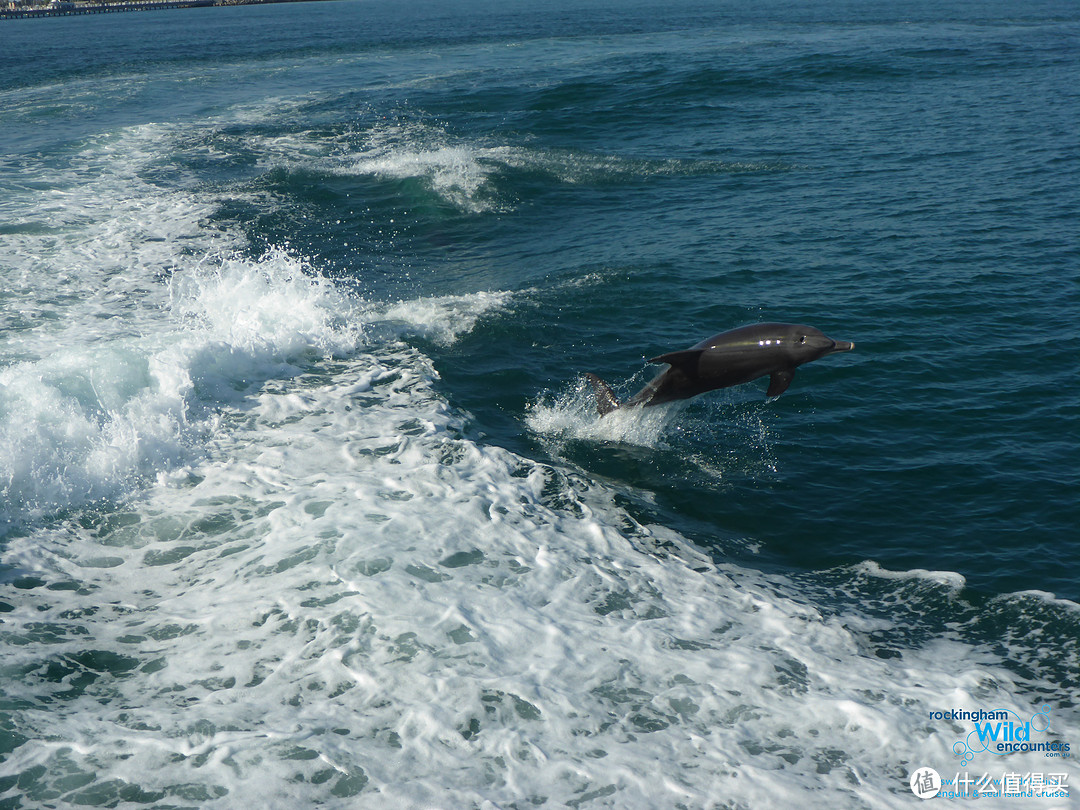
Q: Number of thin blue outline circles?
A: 7